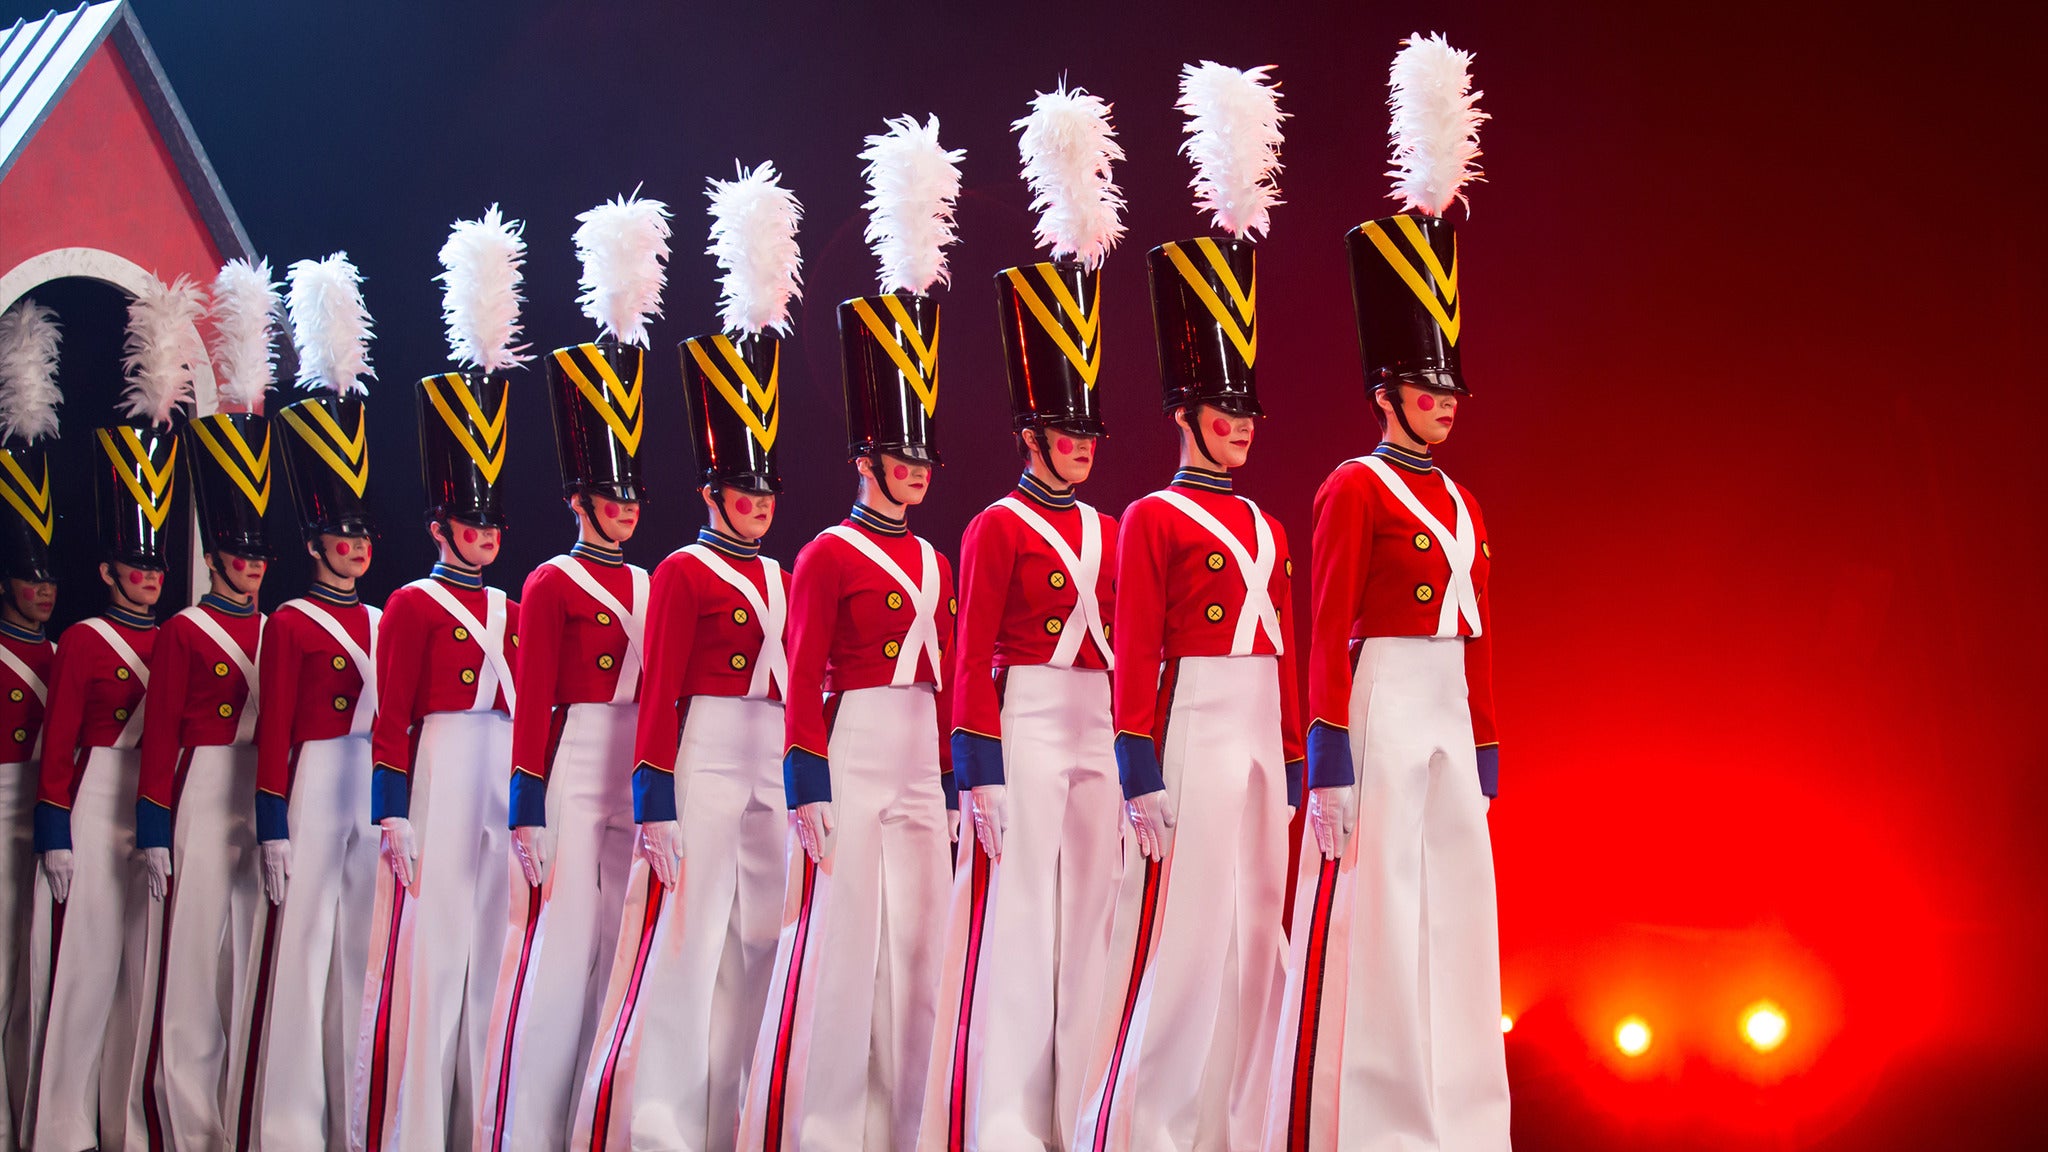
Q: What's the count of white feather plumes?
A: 11